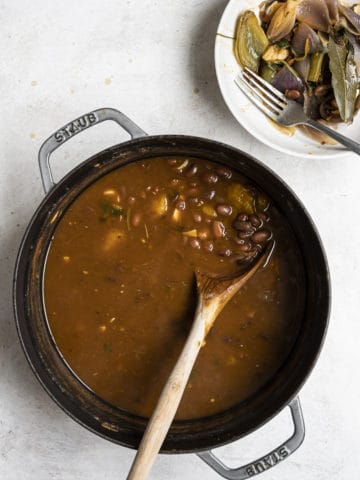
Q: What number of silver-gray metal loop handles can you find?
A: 2